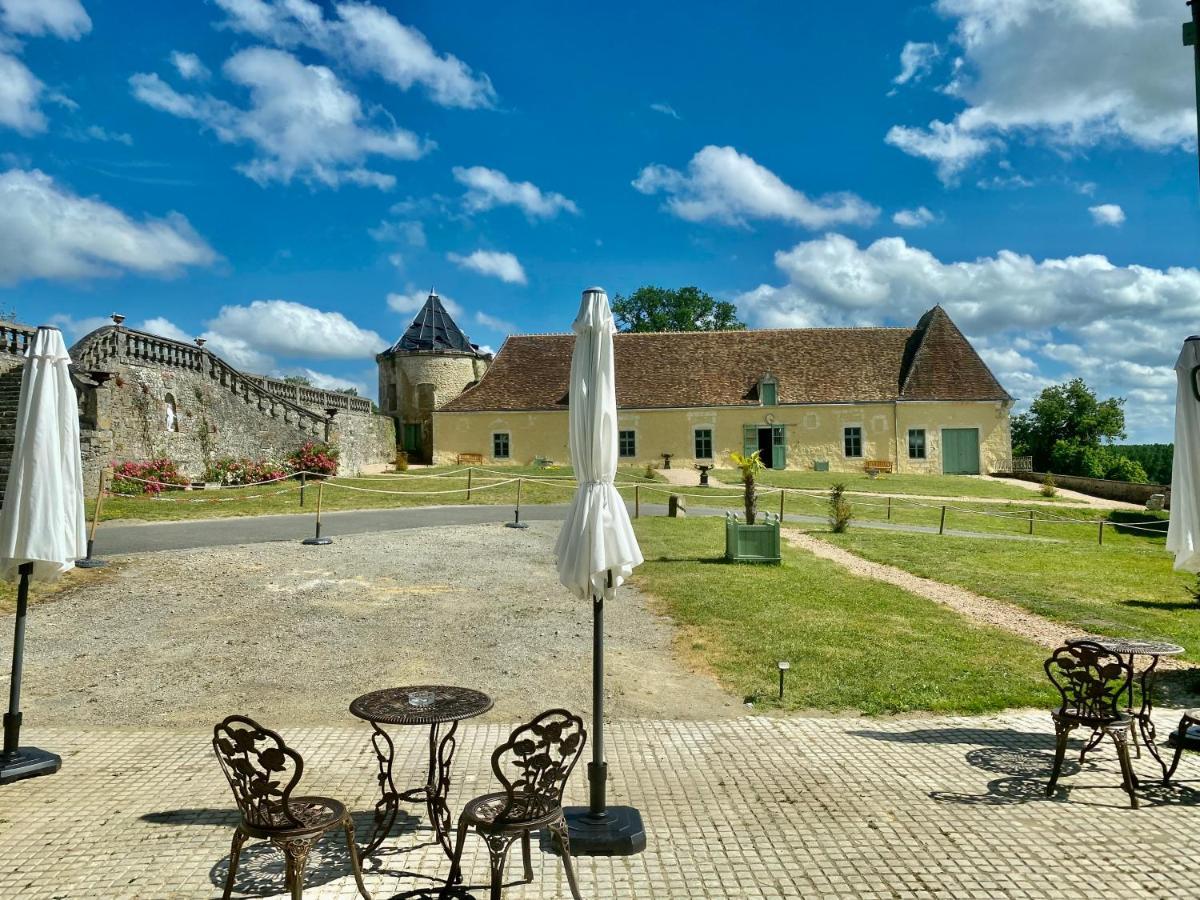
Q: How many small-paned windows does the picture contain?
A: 5